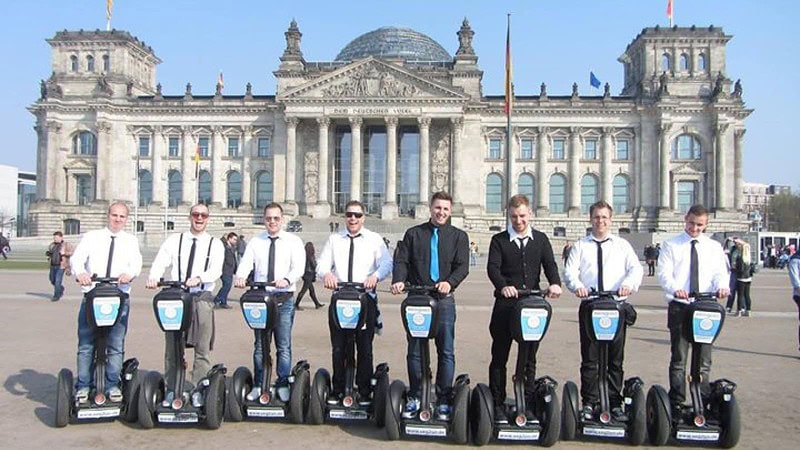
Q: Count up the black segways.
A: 8